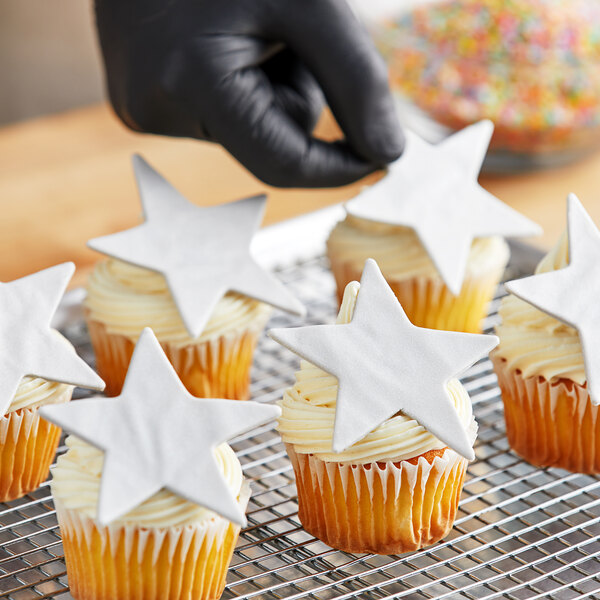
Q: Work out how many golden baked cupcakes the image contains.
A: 6